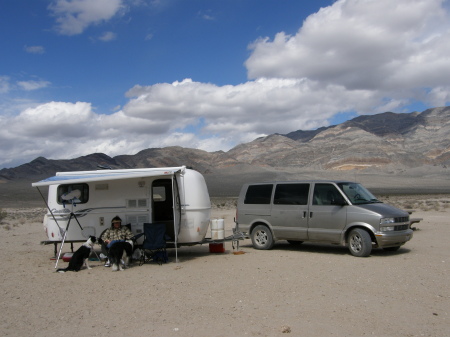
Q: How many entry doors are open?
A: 1